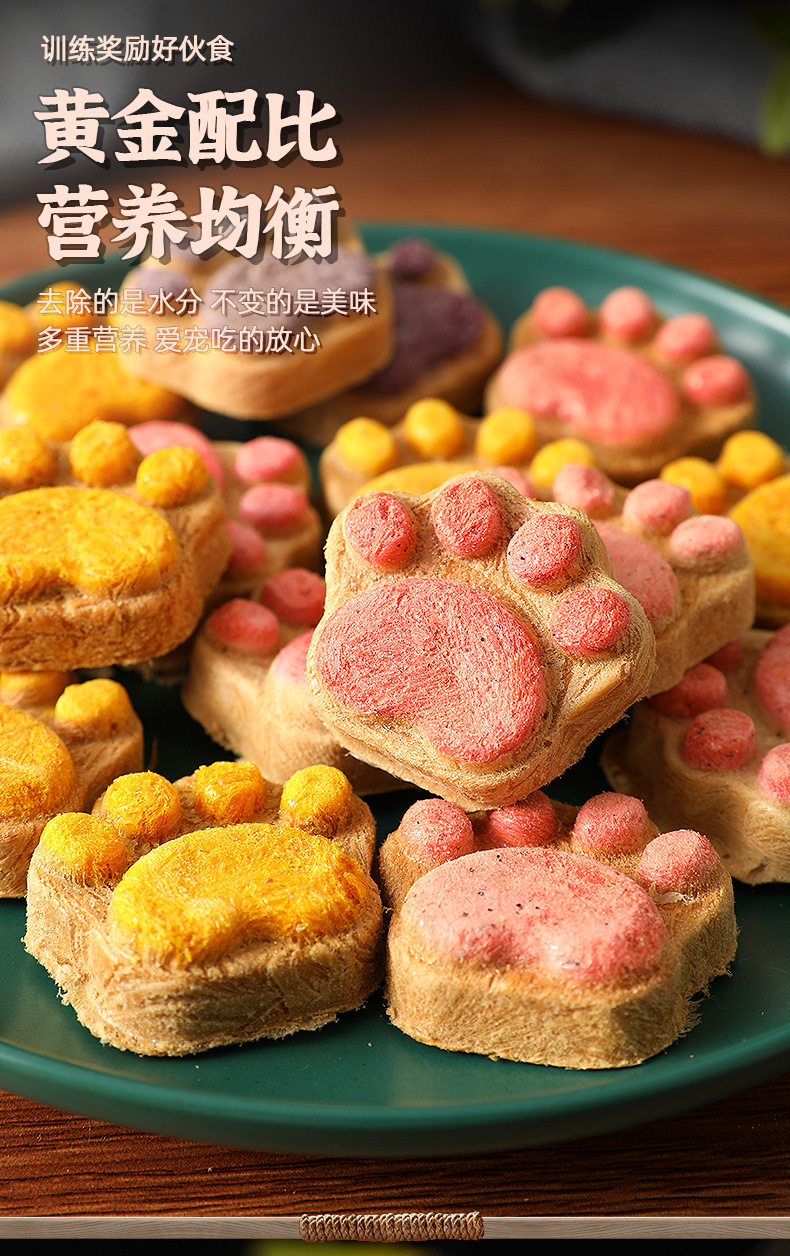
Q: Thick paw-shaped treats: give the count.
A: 15